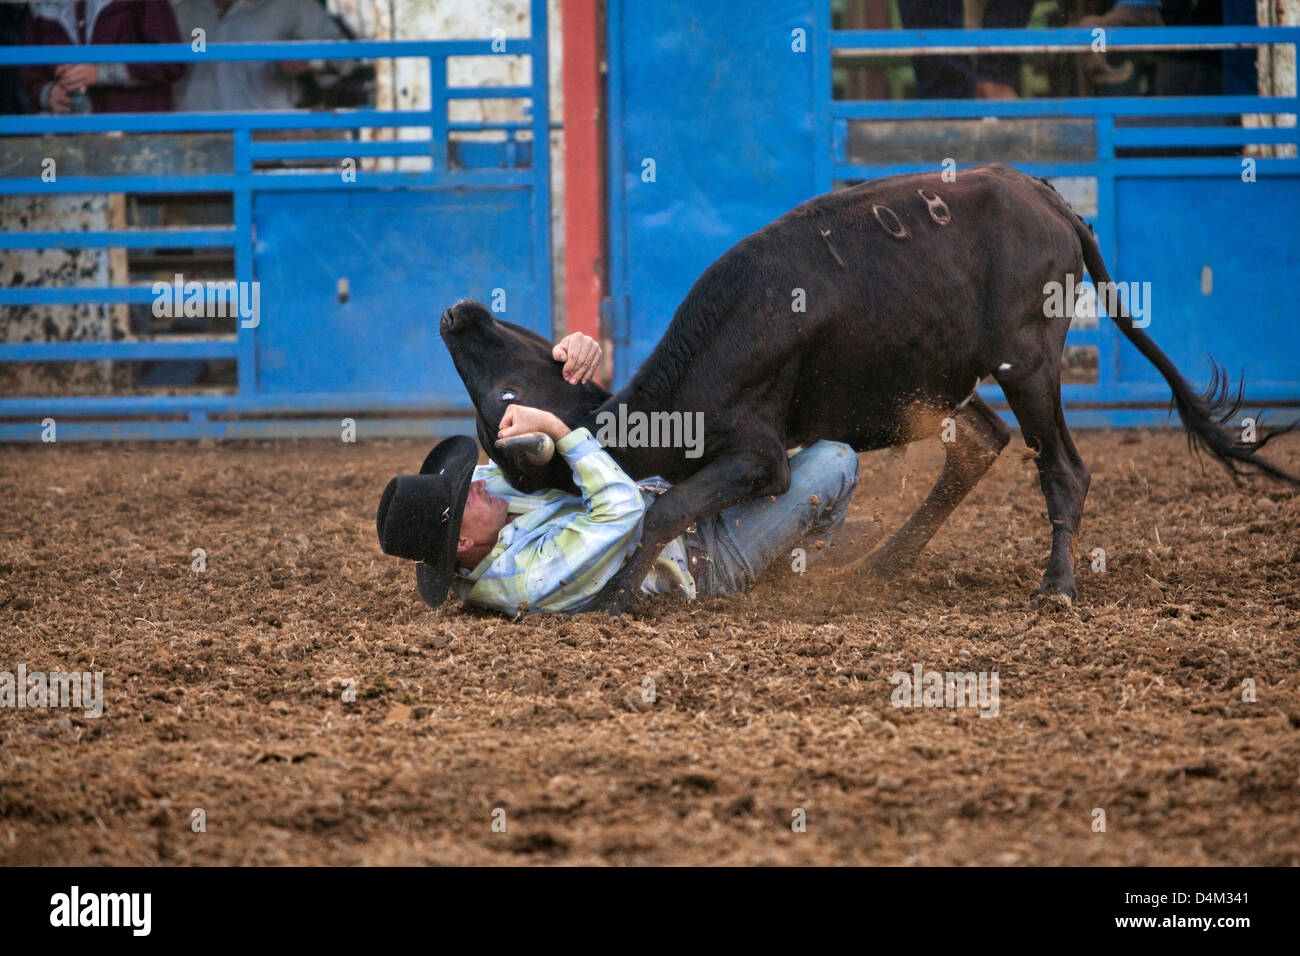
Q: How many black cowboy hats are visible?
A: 1